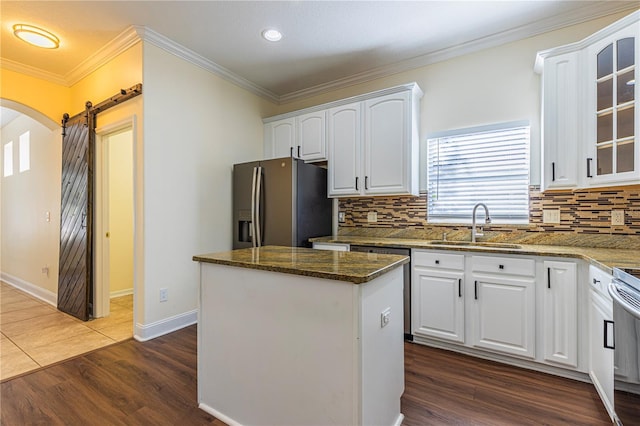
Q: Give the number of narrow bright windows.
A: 2